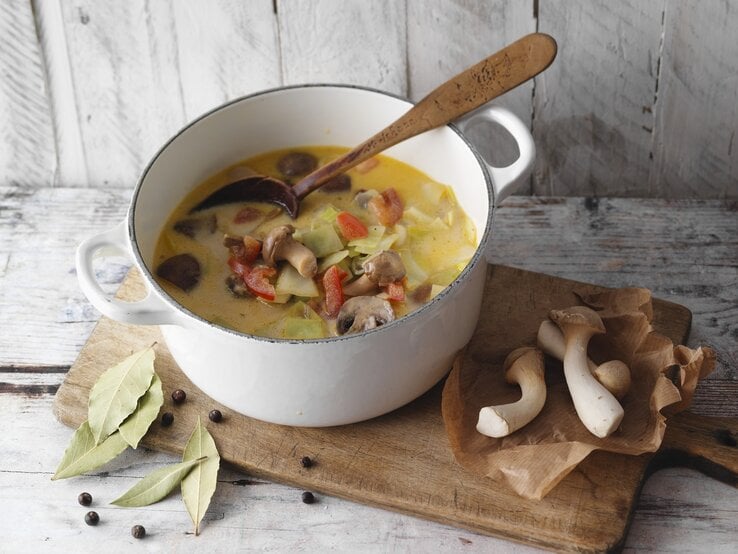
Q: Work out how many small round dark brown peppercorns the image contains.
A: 8